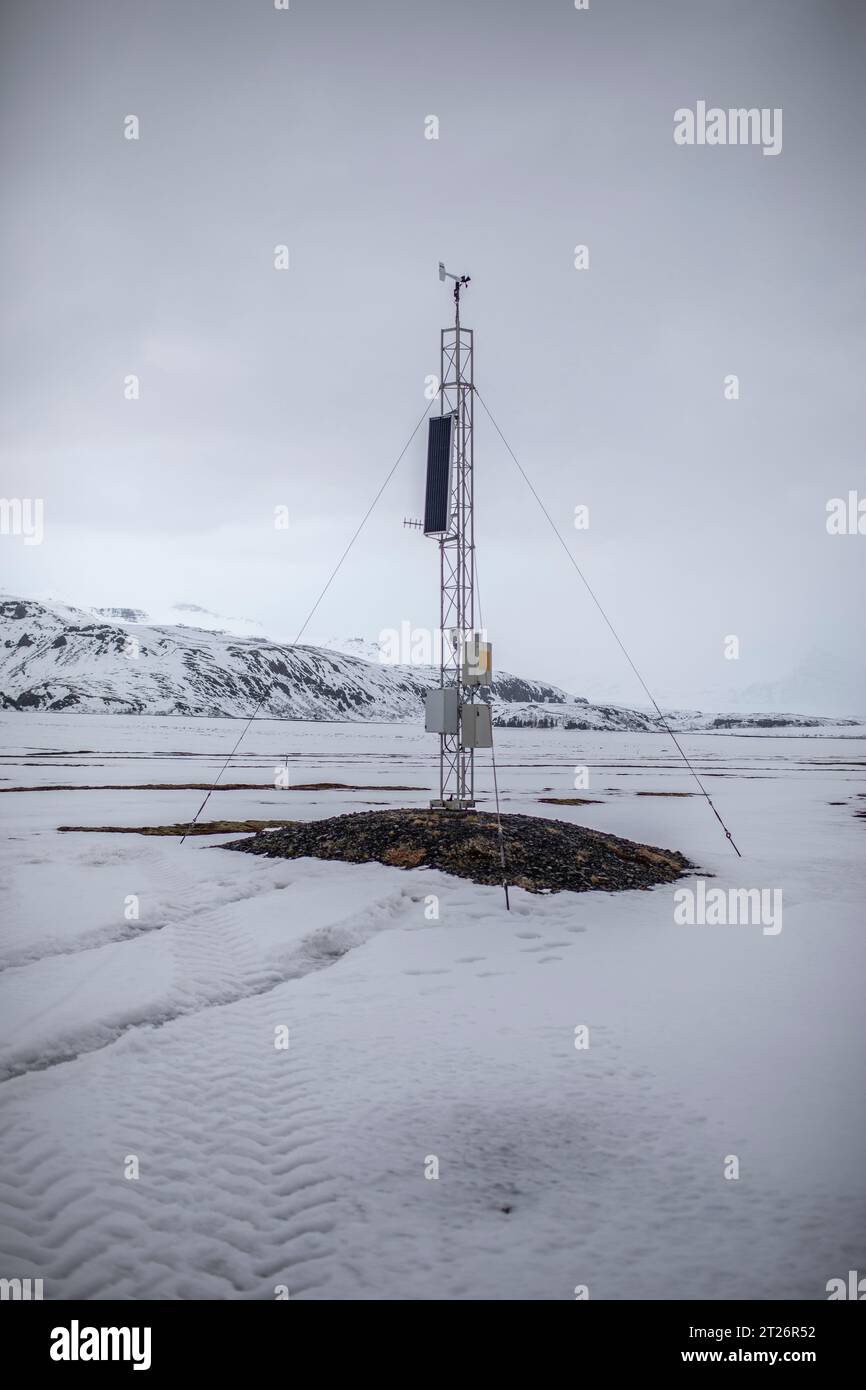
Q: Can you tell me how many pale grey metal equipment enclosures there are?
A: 3